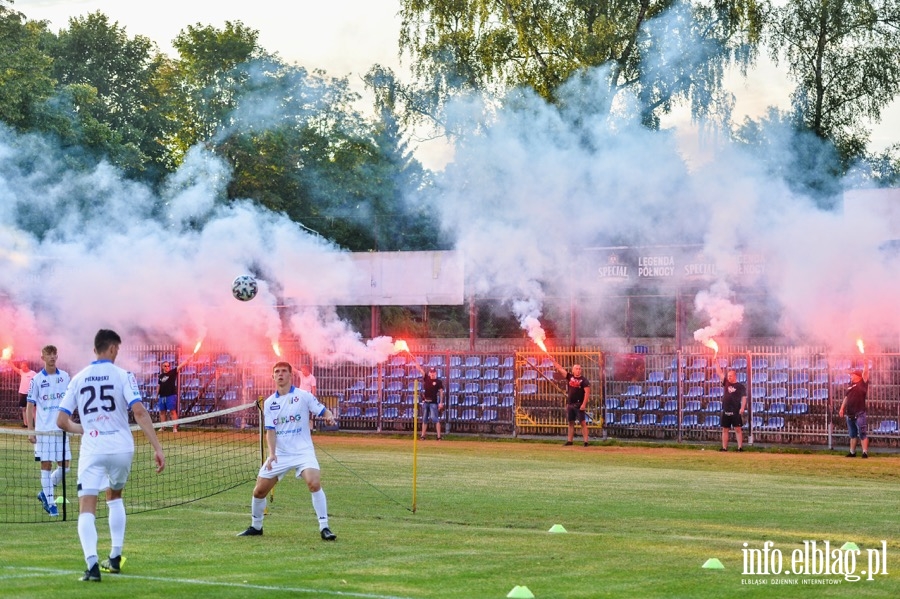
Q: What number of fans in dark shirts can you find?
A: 5